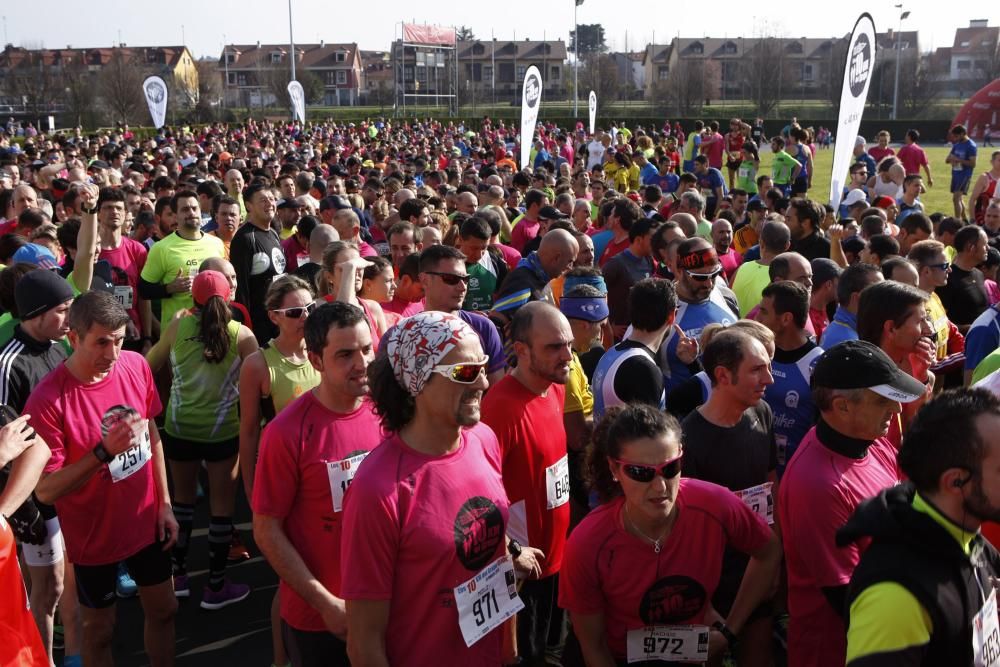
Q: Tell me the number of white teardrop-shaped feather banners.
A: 5